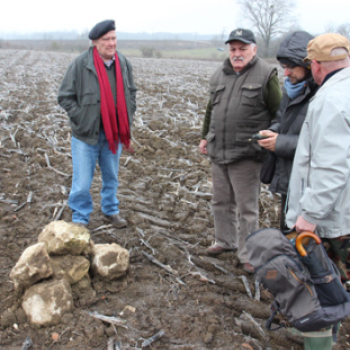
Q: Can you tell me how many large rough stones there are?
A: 5